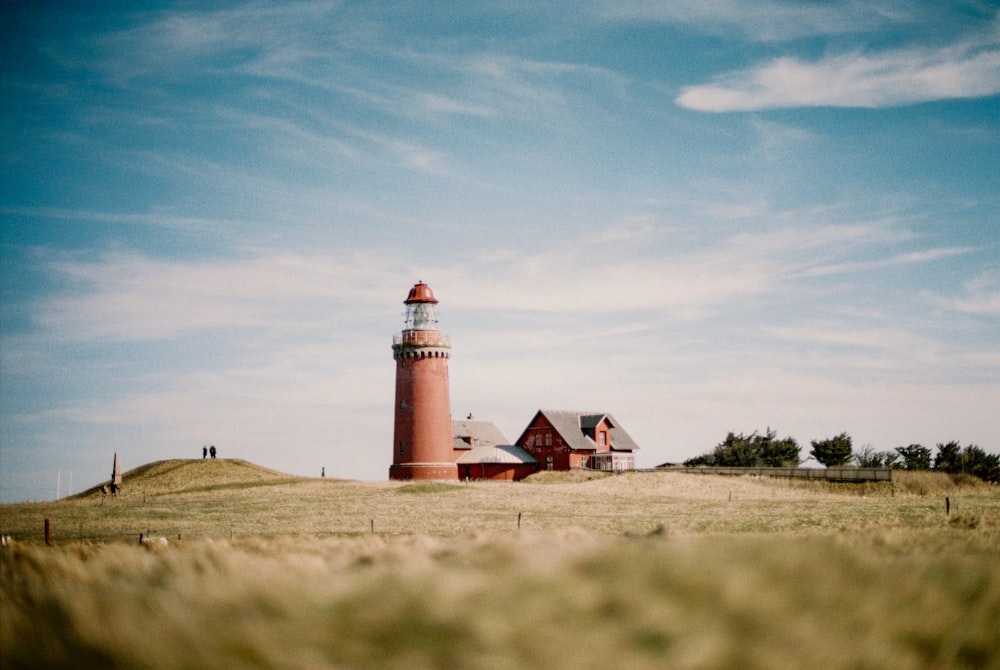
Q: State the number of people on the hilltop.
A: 2